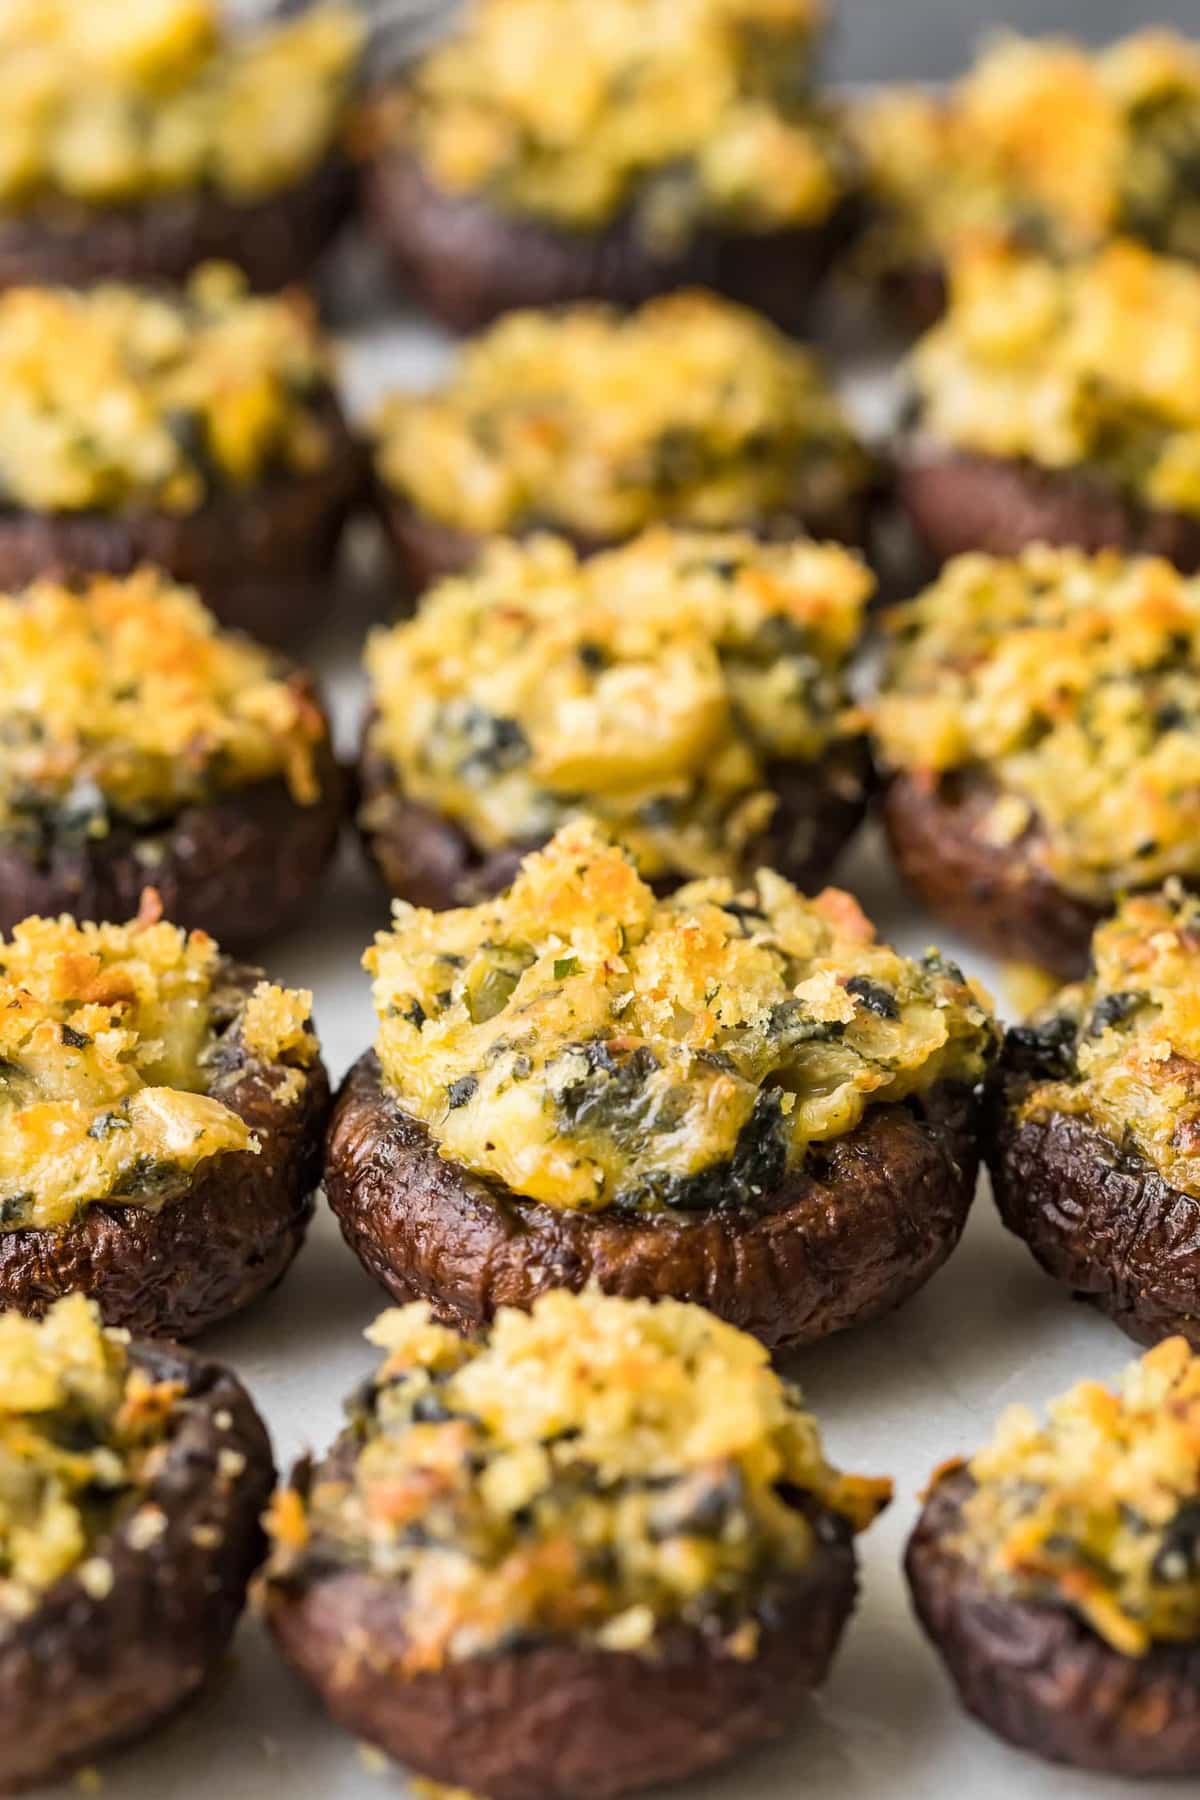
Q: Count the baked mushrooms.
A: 15